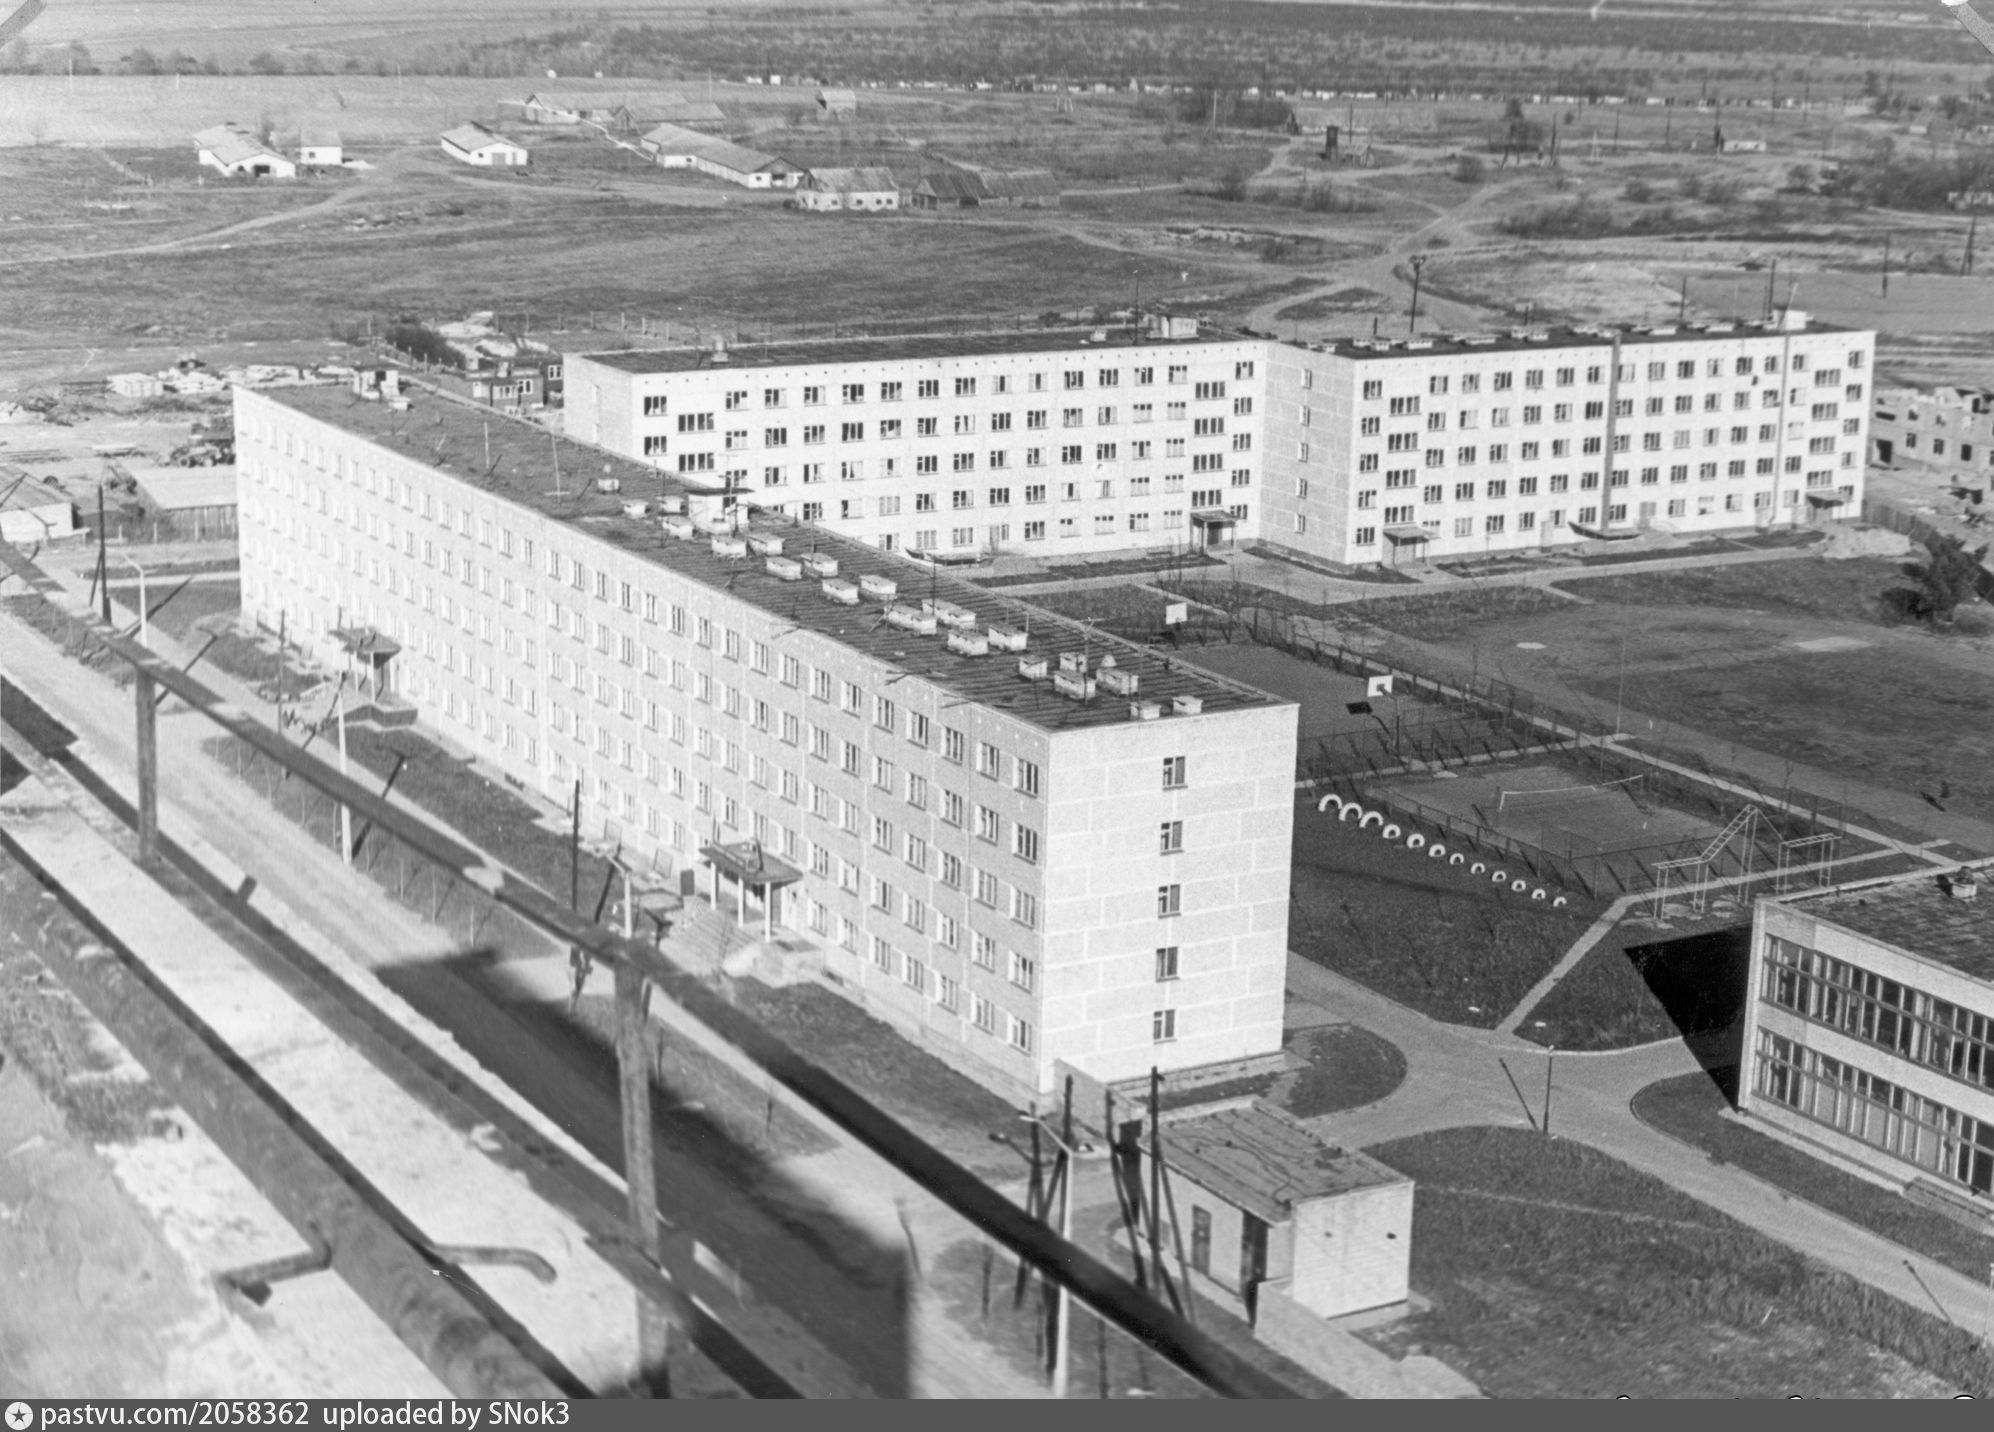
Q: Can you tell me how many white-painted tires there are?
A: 12